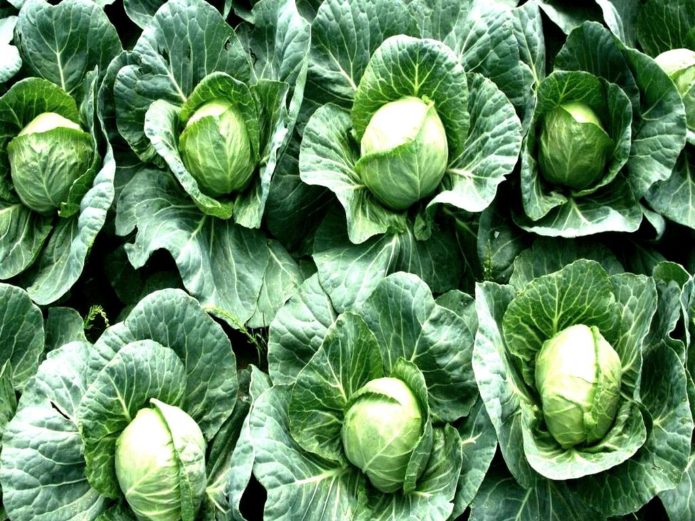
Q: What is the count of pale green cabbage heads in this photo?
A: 8